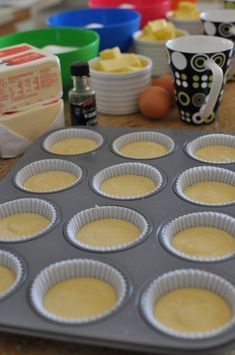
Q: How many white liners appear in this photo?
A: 12